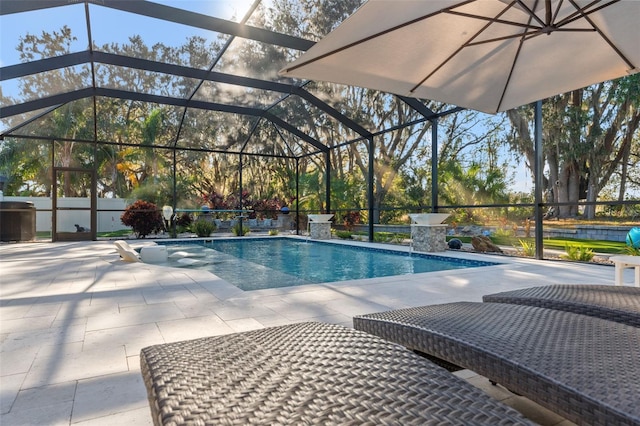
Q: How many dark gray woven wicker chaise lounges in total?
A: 3